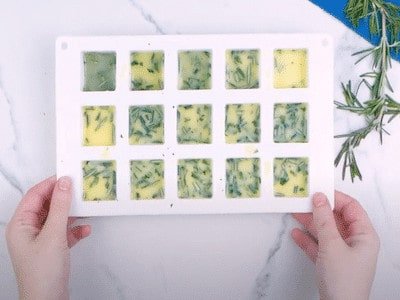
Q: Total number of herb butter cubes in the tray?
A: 15